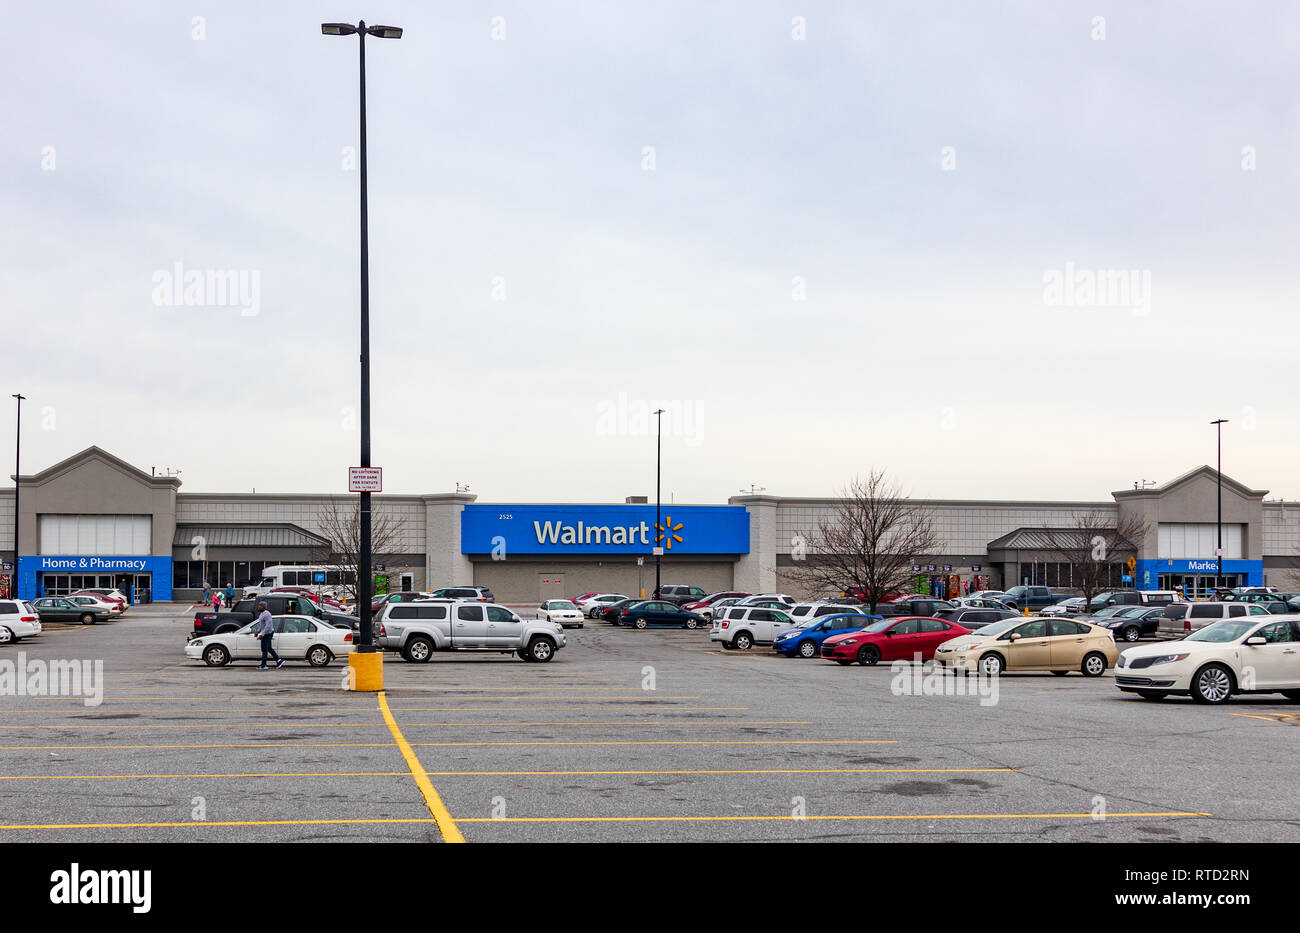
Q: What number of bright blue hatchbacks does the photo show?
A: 1